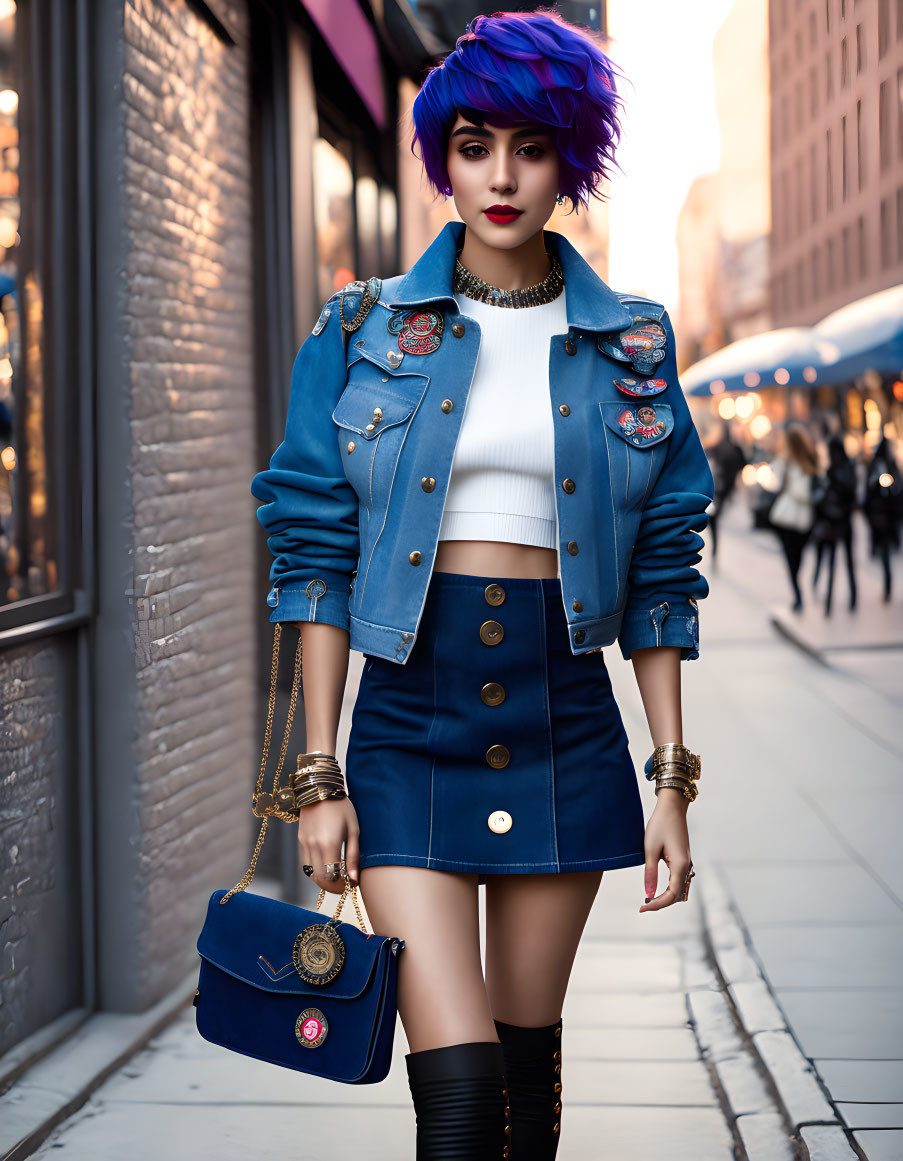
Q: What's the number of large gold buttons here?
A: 5